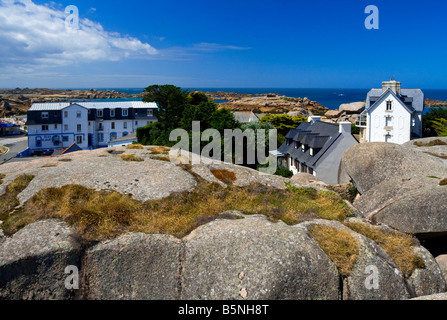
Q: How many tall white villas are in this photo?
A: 1